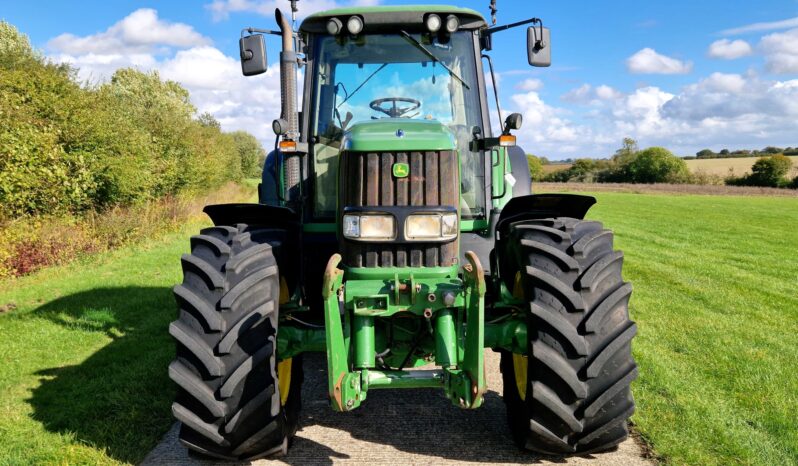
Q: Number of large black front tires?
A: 2